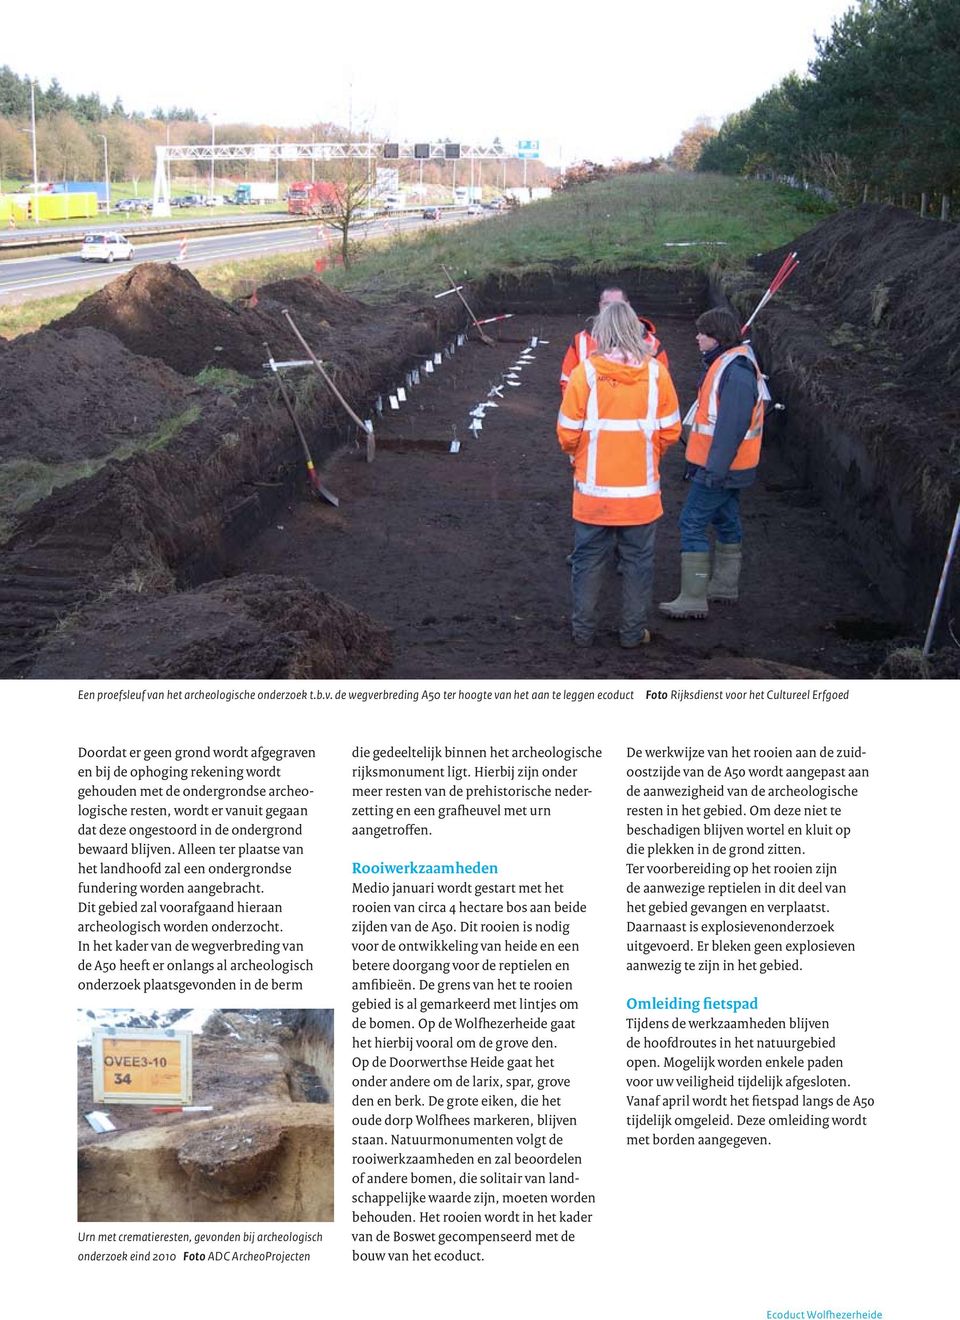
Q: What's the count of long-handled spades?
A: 3